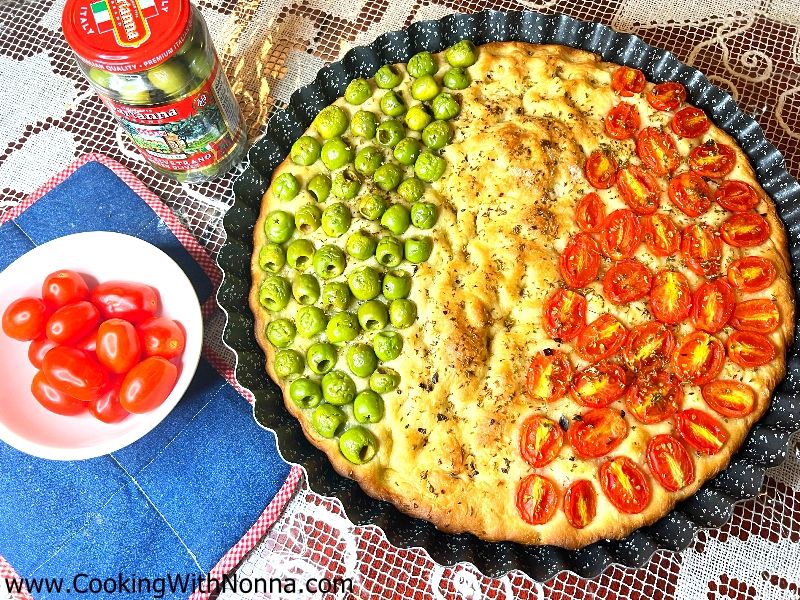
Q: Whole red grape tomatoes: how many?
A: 12